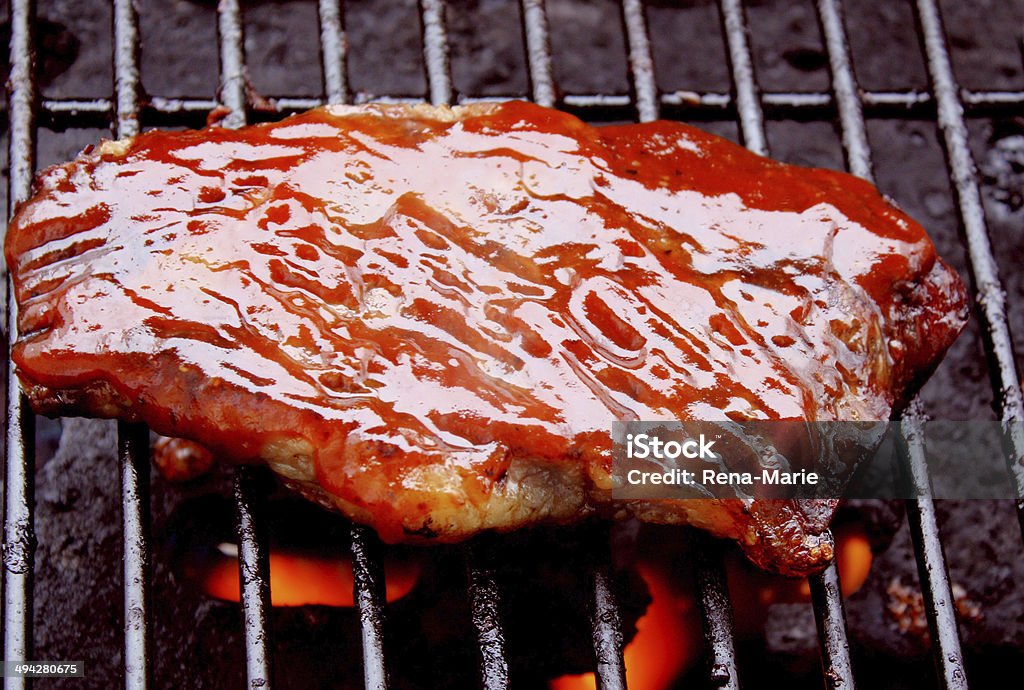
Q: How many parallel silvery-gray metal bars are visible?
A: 10